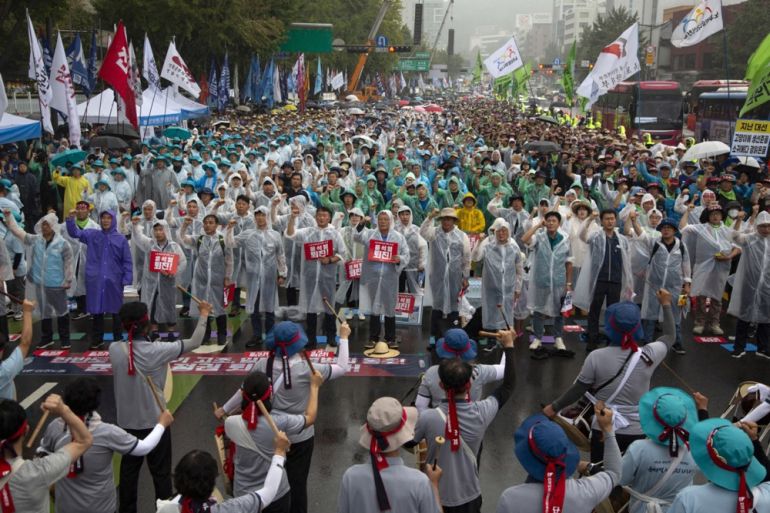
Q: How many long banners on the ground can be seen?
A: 1